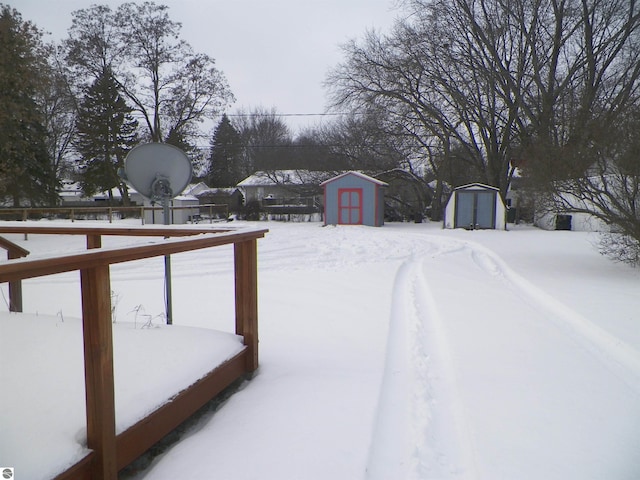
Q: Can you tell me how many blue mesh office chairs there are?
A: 0